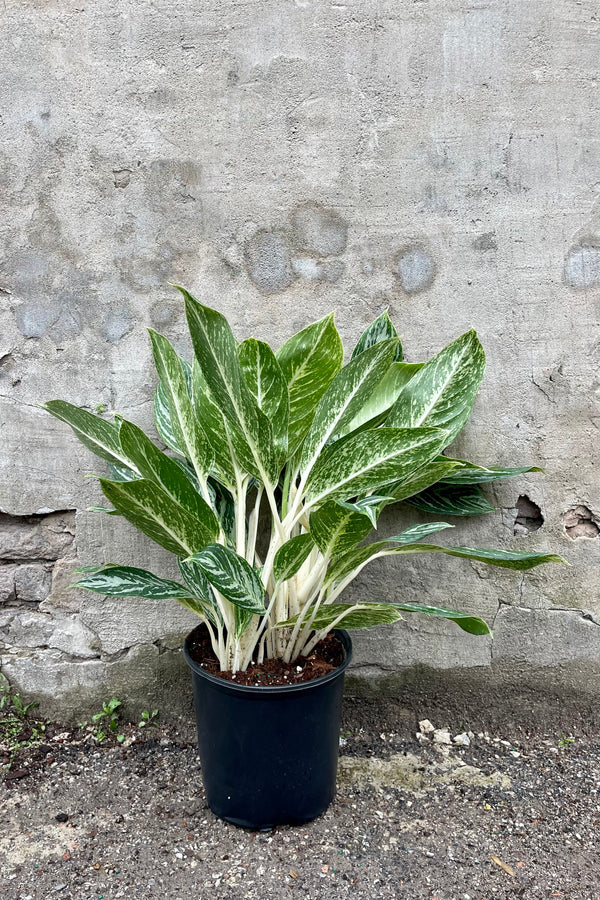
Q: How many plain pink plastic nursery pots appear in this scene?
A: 0